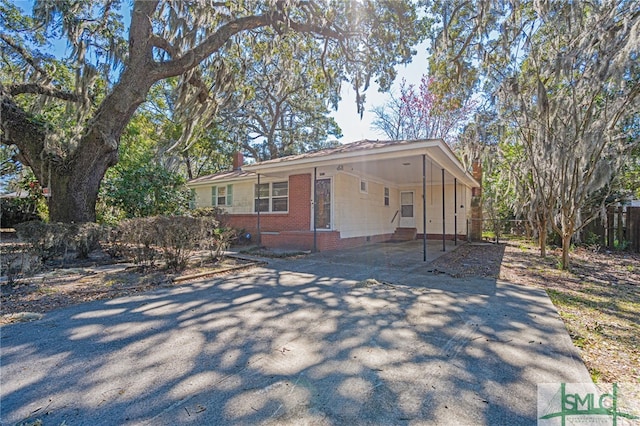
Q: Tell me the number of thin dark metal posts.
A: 5